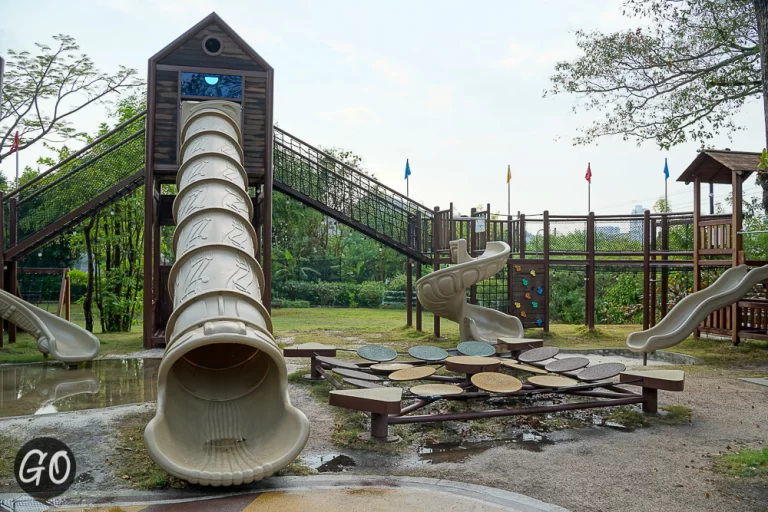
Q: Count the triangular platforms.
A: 4